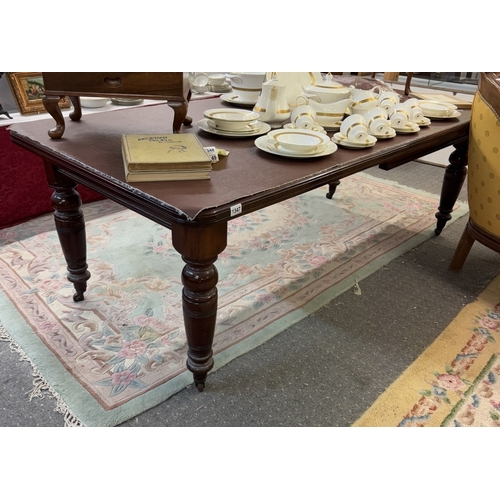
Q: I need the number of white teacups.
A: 6